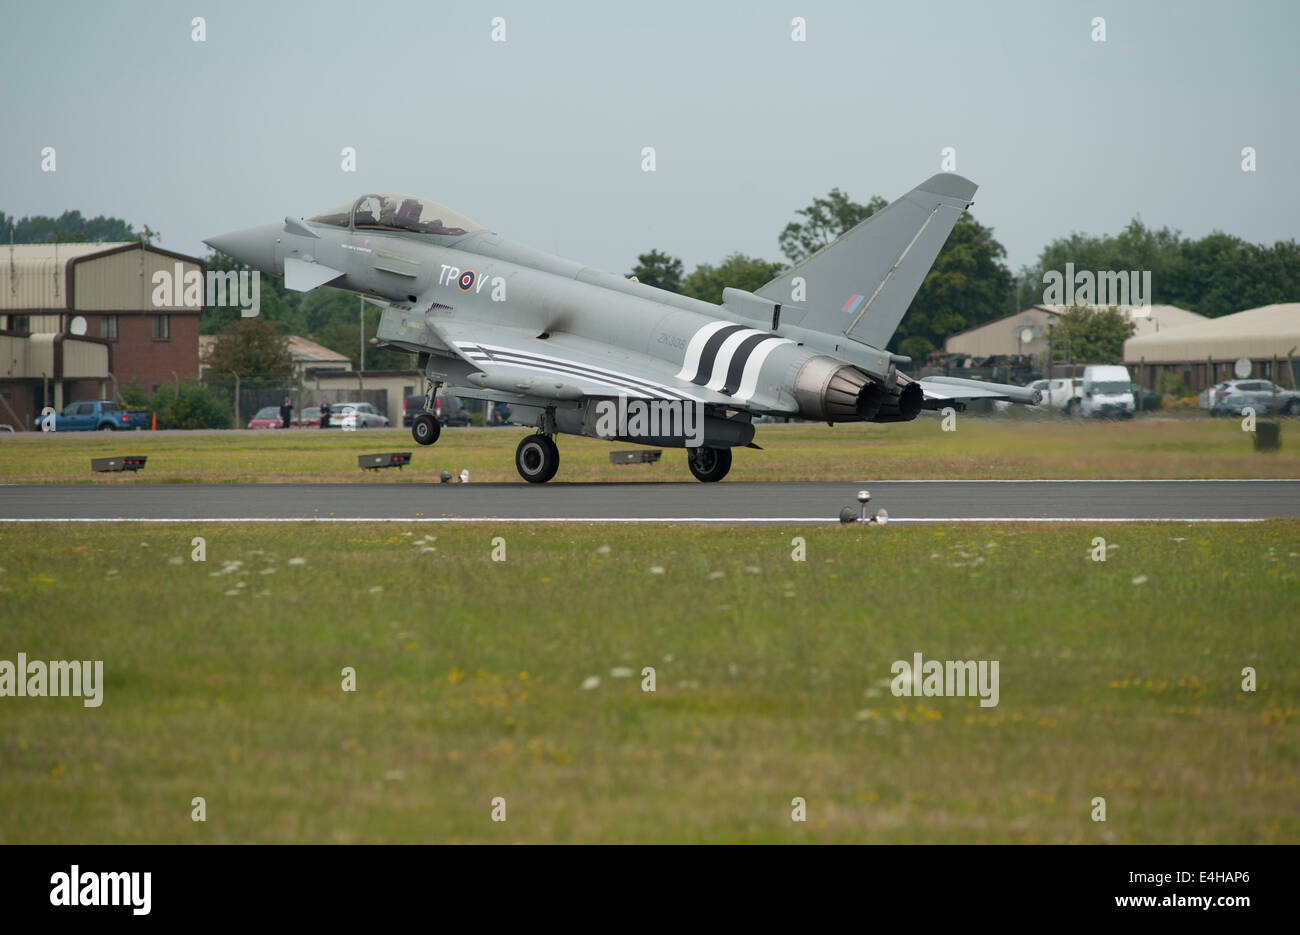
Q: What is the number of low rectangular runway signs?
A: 3